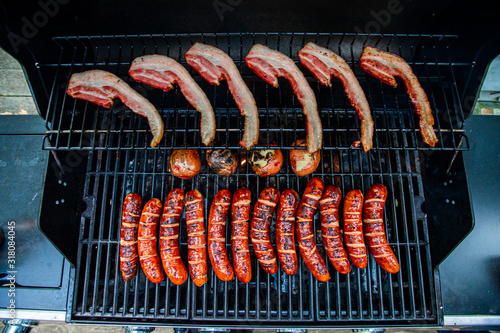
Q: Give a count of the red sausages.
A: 12